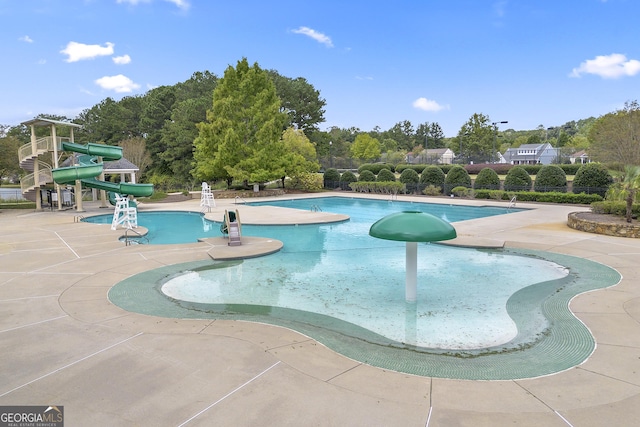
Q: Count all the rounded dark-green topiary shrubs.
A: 11